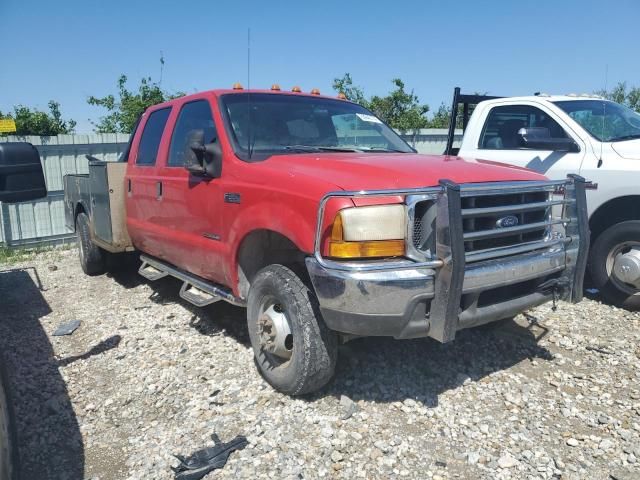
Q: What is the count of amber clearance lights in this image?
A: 5